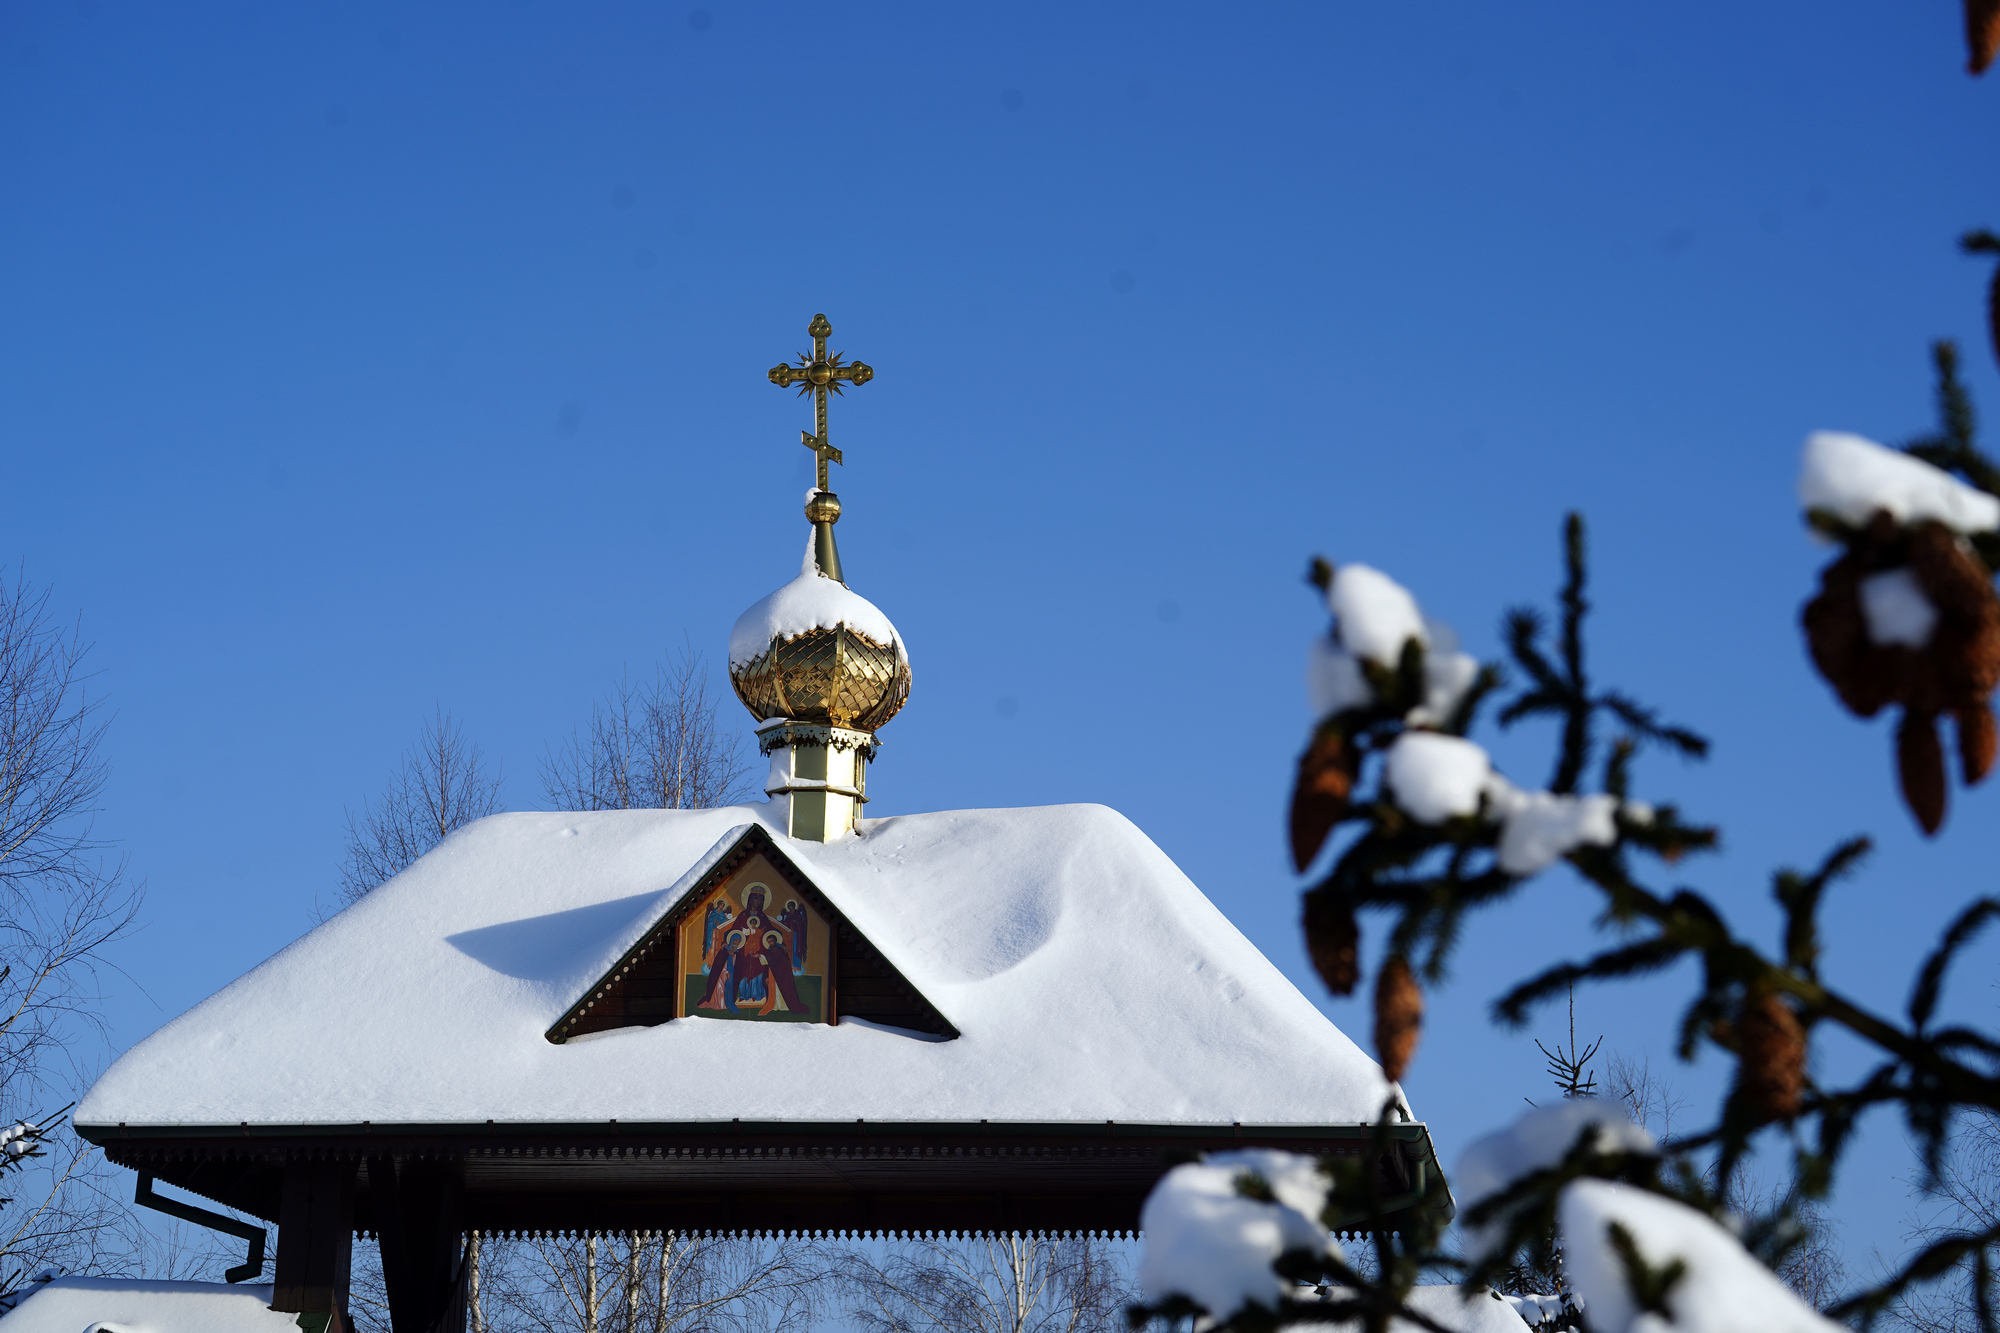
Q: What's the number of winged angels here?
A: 2